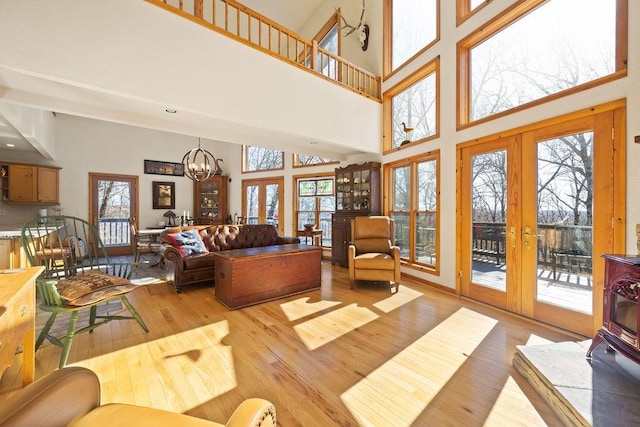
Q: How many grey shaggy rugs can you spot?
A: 0